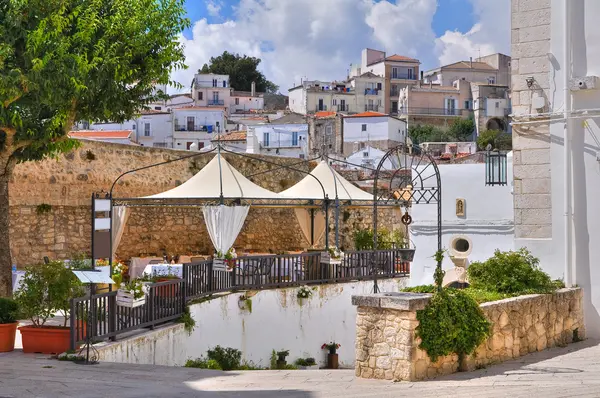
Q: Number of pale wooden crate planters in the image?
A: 3